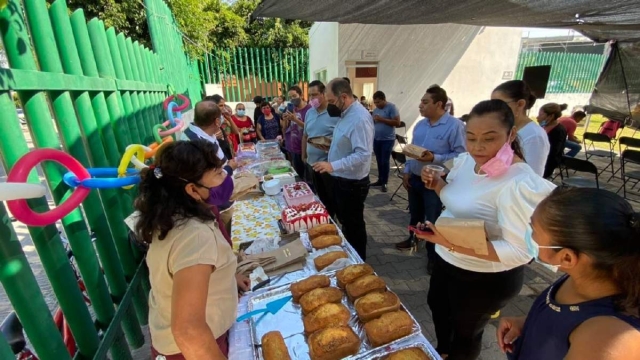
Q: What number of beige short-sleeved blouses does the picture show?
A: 1